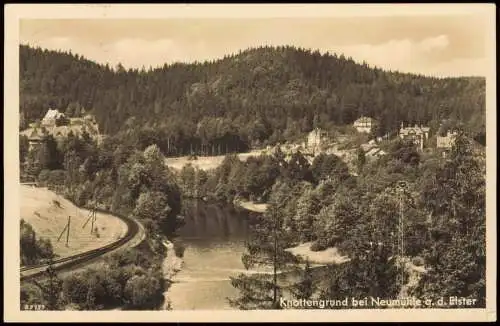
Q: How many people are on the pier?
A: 0